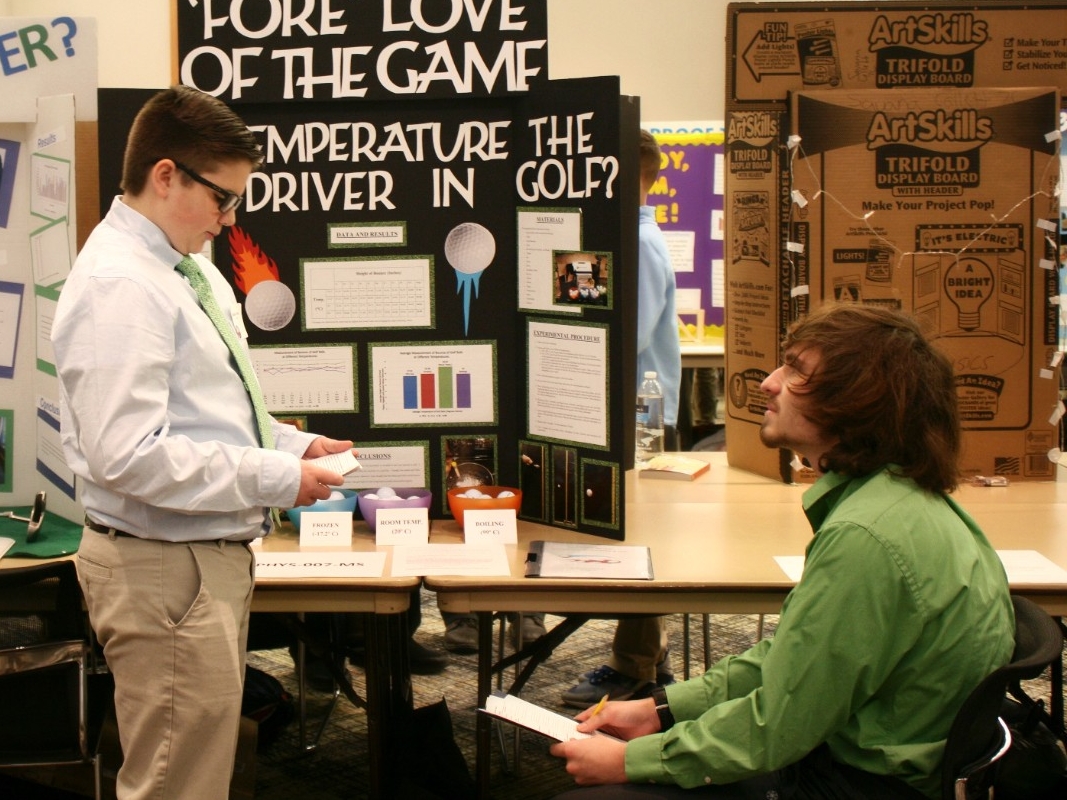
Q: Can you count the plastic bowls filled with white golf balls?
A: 3